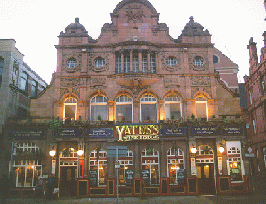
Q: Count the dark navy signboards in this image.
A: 6